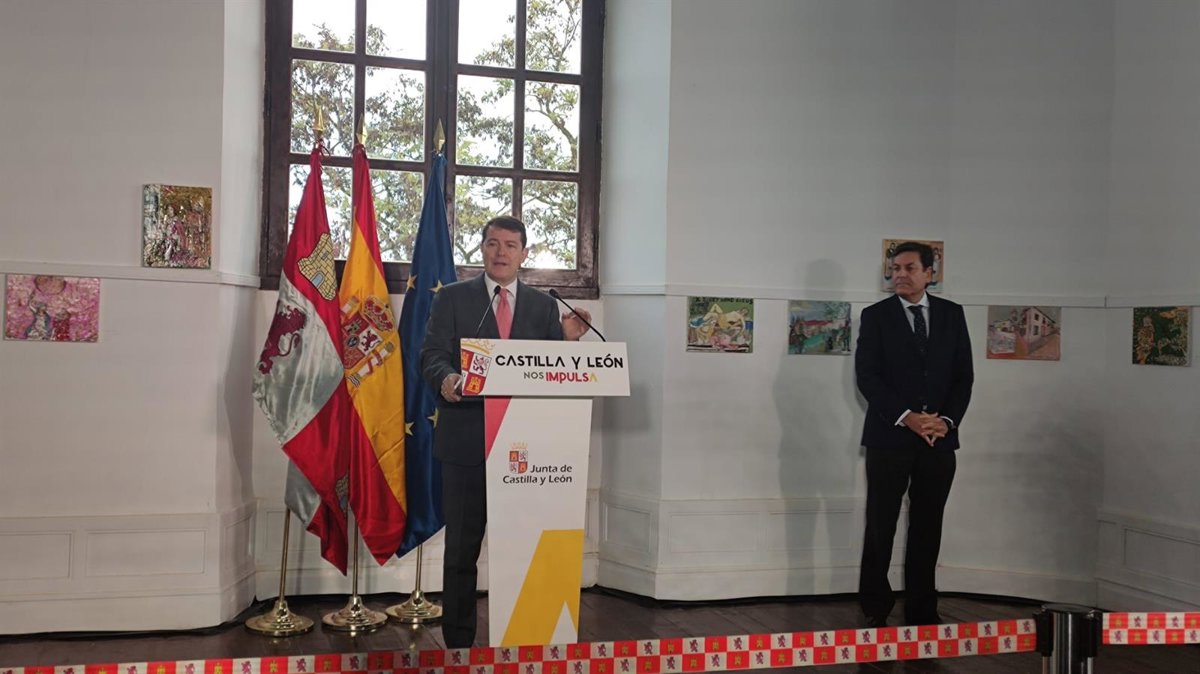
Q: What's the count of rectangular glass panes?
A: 12